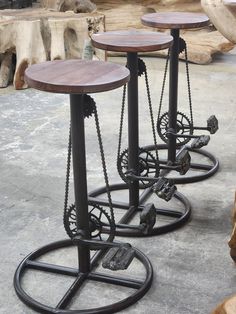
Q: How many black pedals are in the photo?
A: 6